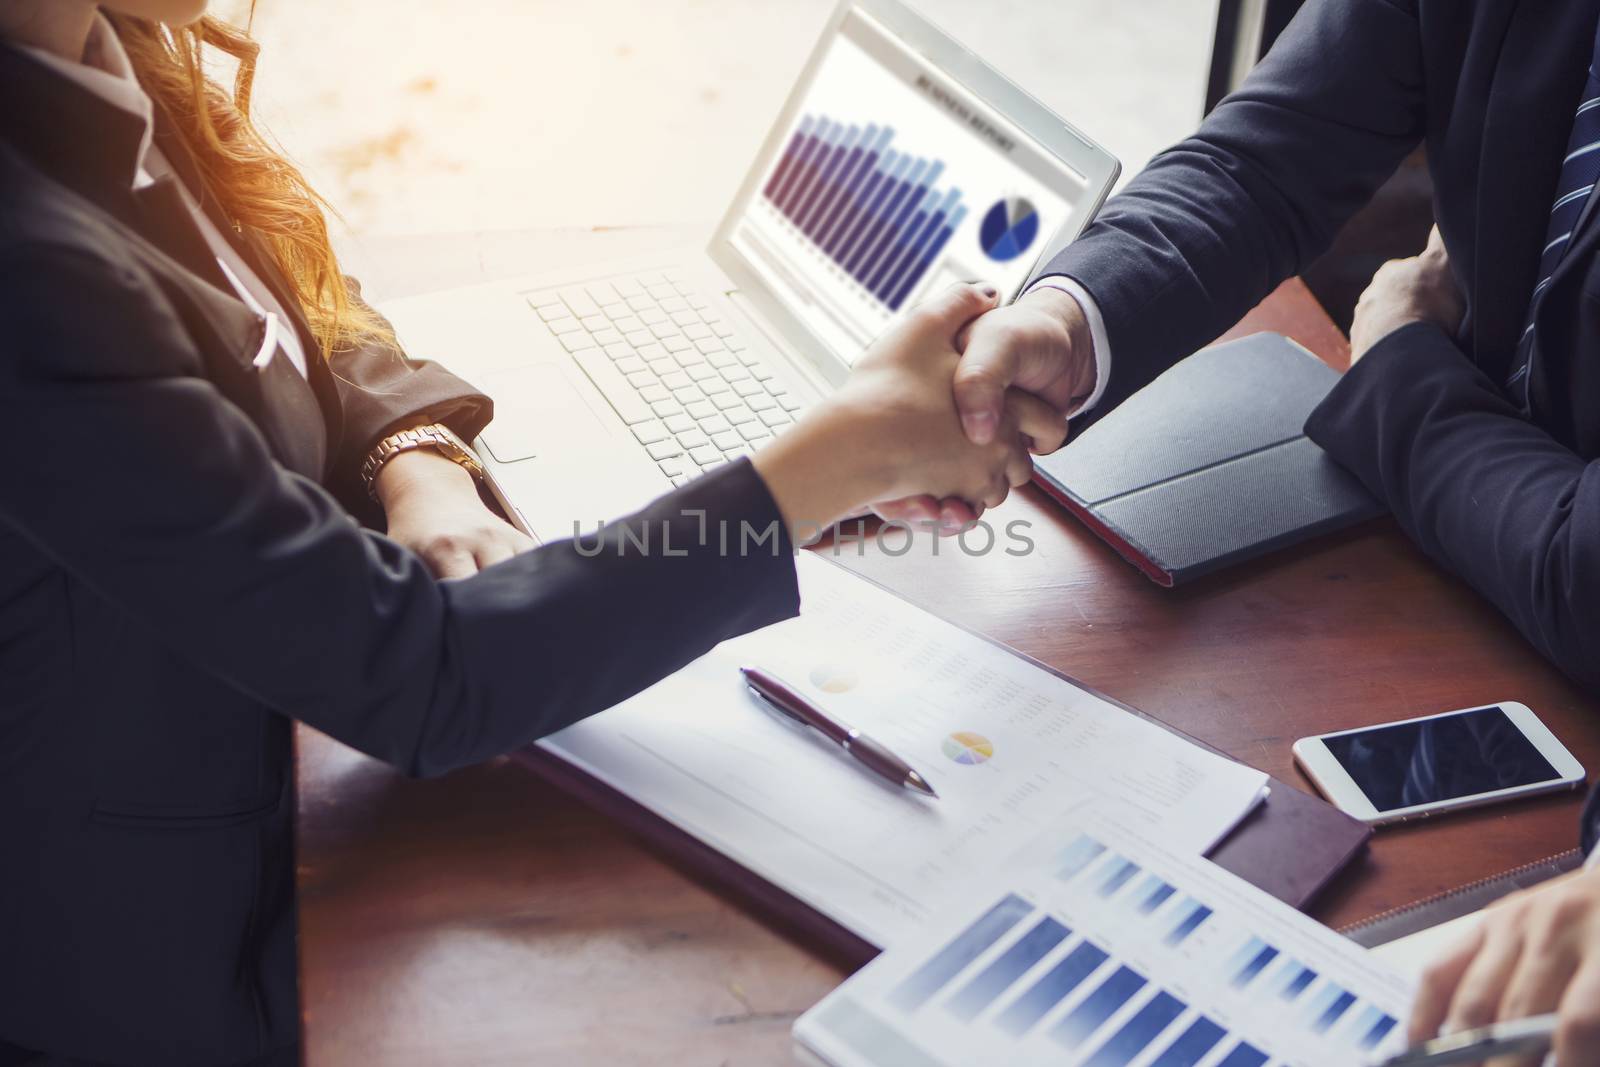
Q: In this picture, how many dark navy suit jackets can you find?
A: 2